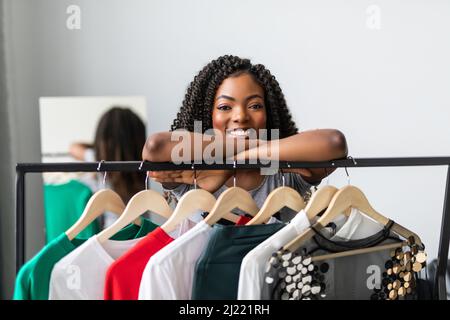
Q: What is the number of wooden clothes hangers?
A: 7